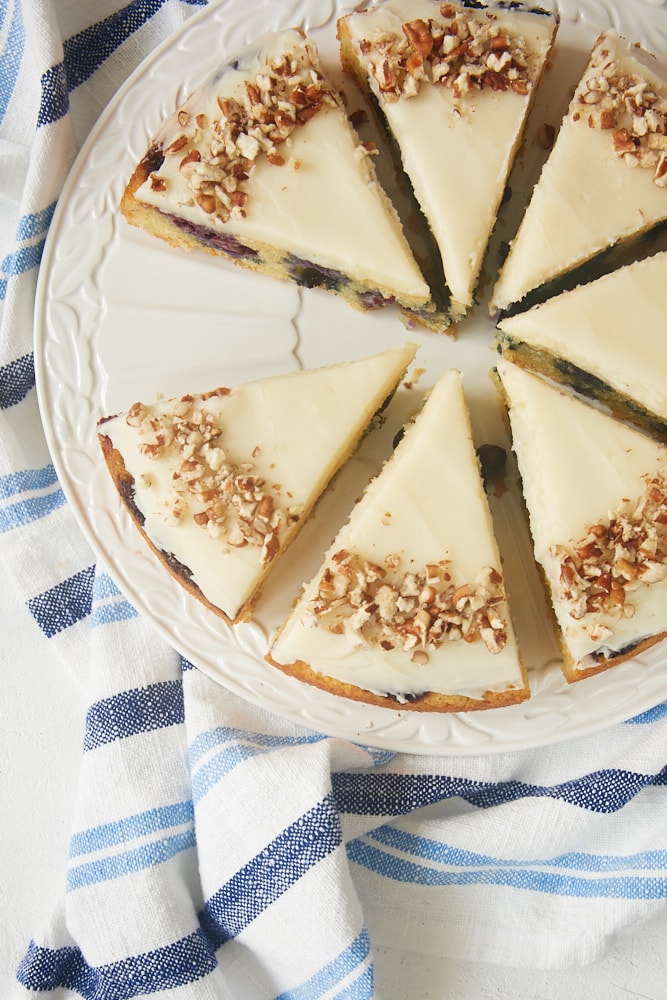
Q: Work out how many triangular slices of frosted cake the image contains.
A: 7